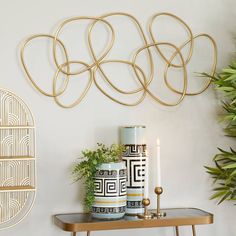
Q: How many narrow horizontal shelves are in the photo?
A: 3